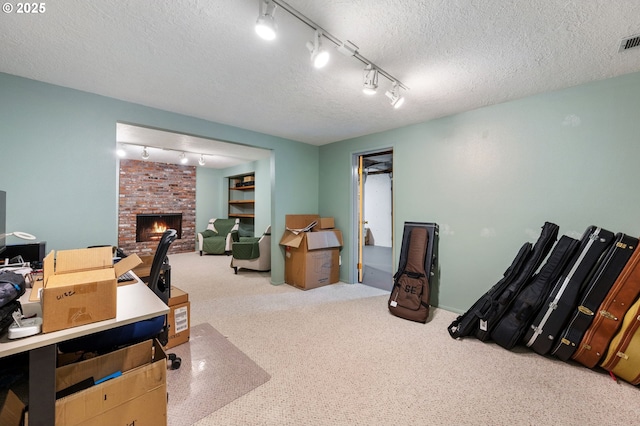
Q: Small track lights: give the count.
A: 8